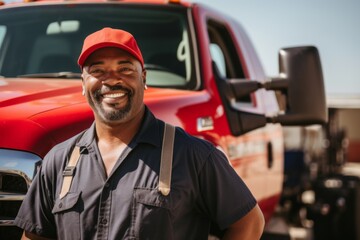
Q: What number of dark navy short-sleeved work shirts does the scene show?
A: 1